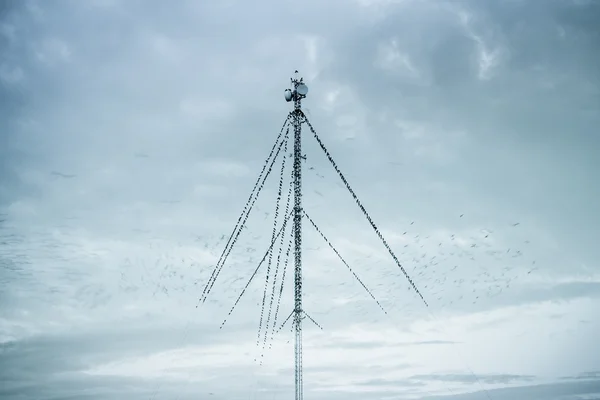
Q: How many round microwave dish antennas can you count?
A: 2